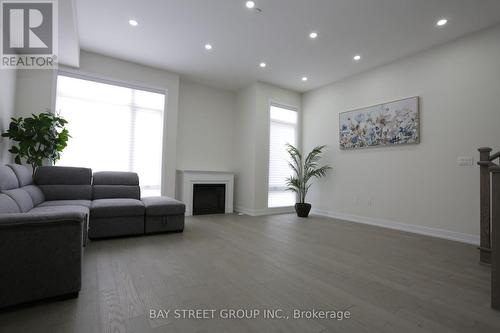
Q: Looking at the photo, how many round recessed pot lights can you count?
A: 8